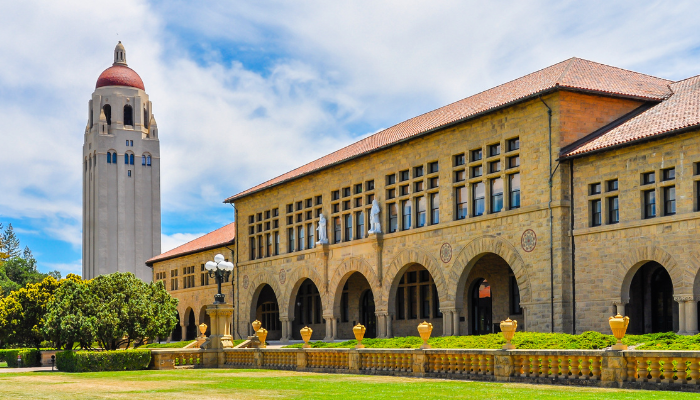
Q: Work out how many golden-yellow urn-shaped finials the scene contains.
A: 8